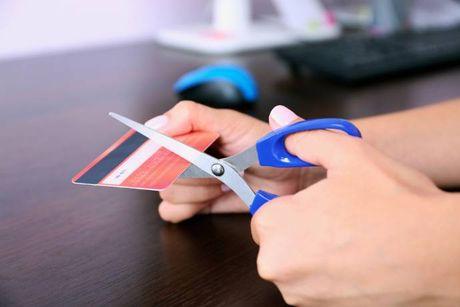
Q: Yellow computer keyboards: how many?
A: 0